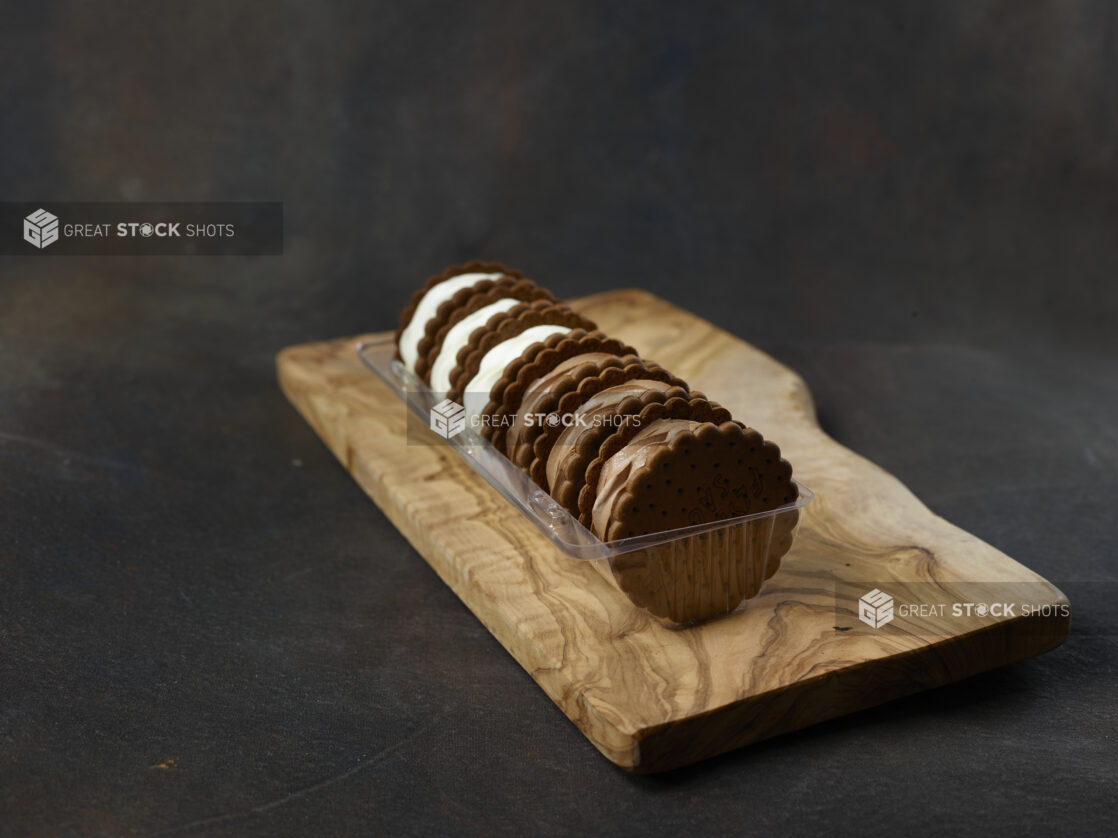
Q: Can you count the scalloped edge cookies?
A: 12